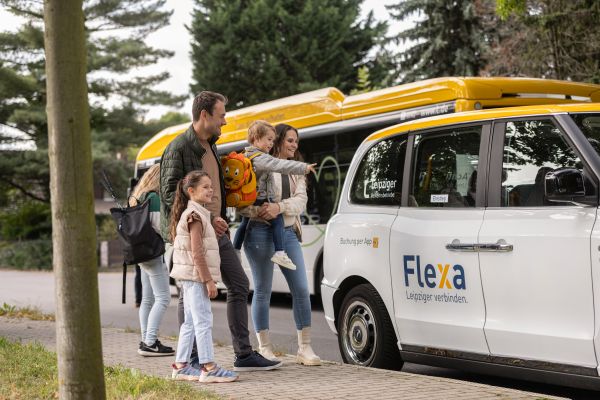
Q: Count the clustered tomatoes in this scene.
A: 0